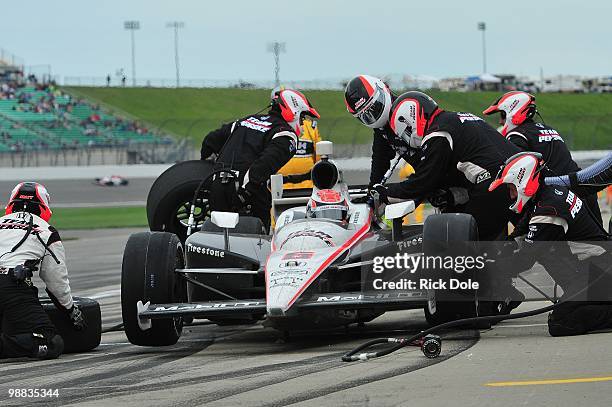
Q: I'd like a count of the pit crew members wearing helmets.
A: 6